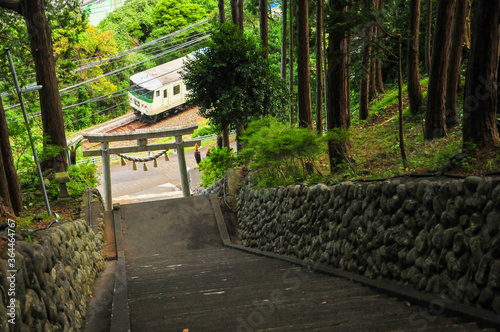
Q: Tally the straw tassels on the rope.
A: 5